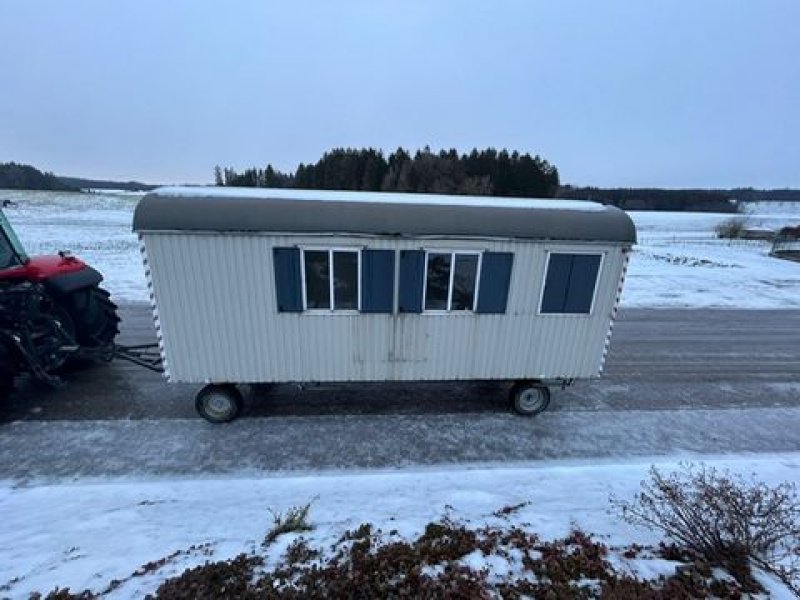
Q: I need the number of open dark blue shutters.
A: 4